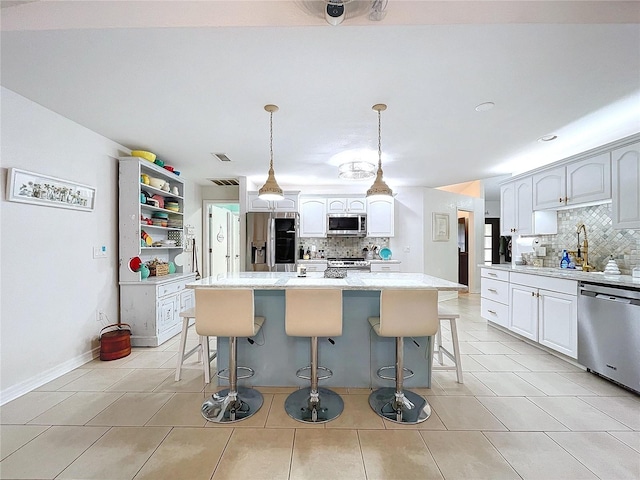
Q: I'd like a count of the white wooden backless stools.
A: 2